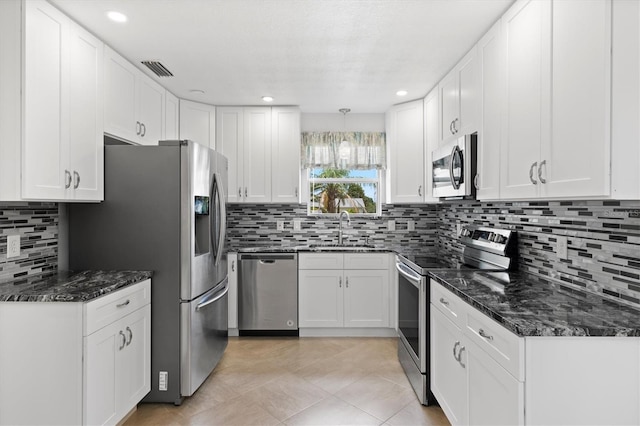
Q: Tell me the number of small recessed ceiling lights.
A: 3